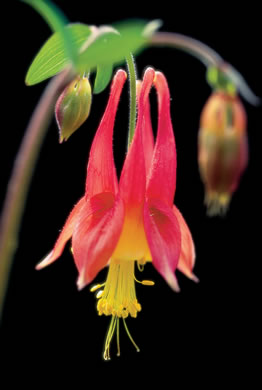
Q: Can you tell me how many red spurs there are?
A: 4